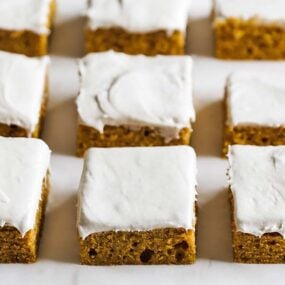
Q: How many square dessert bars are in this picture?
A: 9